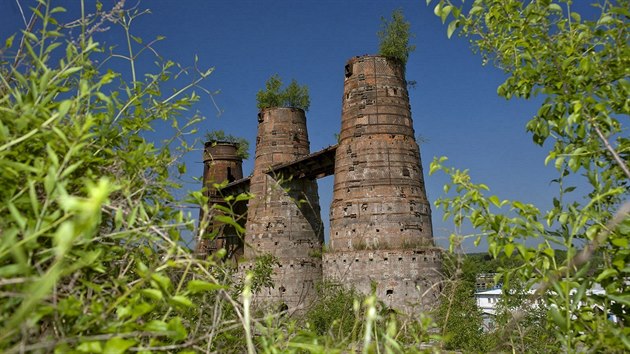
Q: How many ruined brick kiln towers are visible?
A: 3